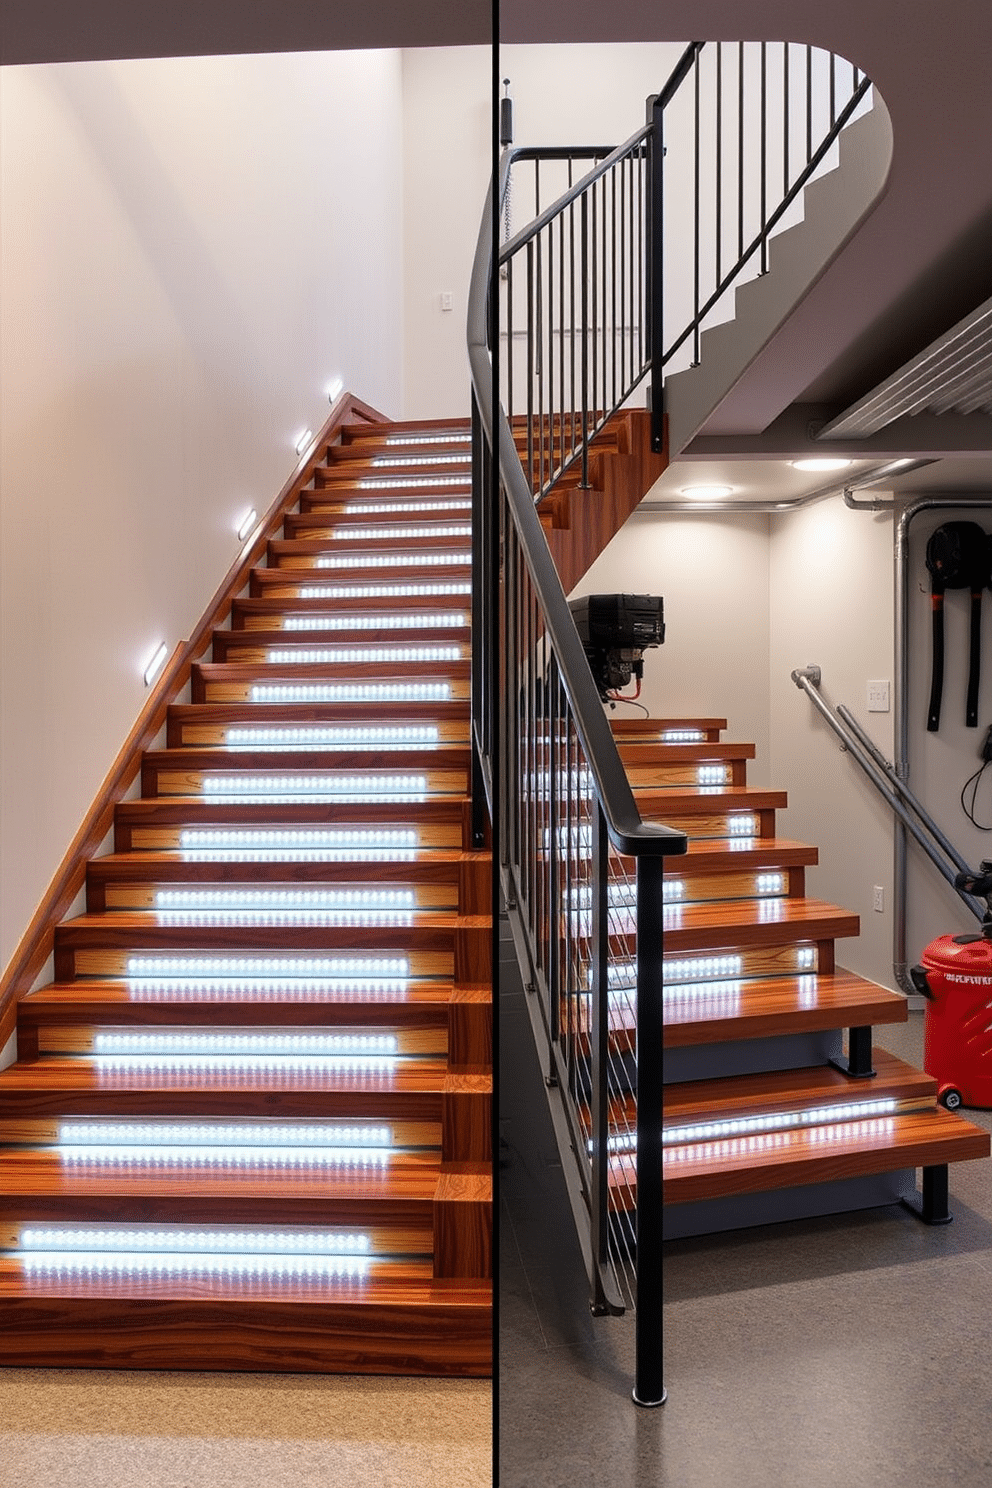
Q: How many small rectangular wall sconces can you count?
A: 4